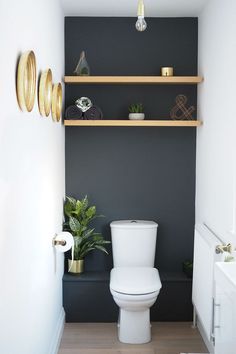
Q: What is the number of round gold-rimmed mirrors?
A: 3